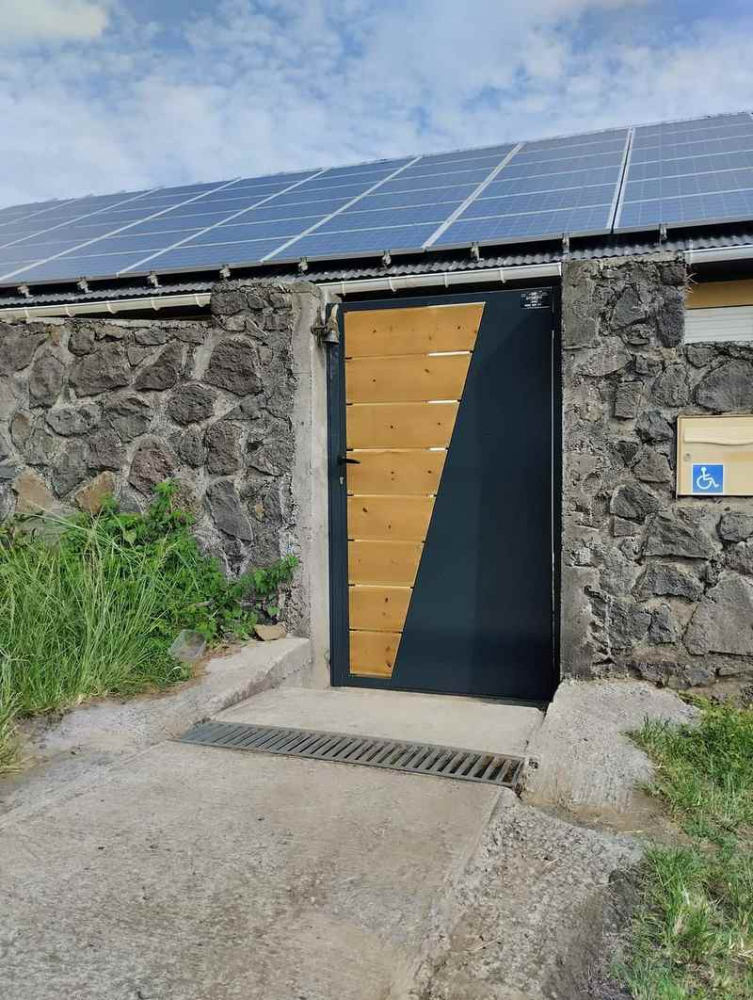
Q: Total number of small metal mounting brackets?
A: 9